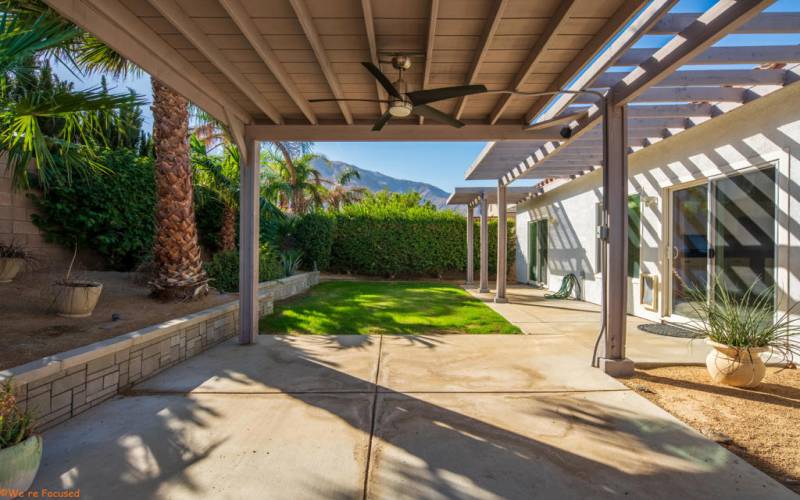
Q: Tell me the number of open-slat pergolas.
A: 2